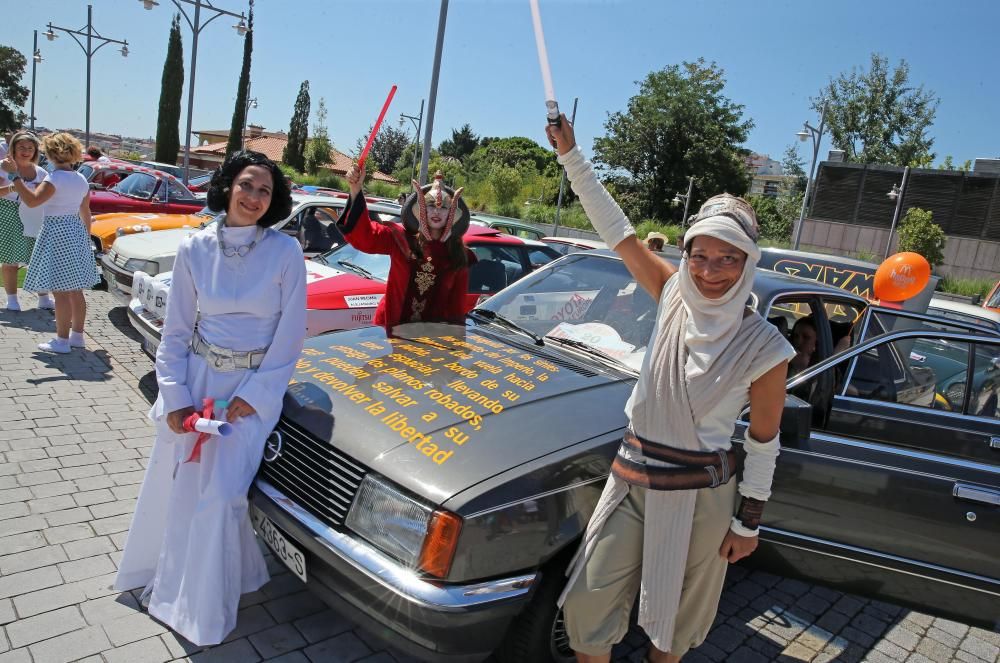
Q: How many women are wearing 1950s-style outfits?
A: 2